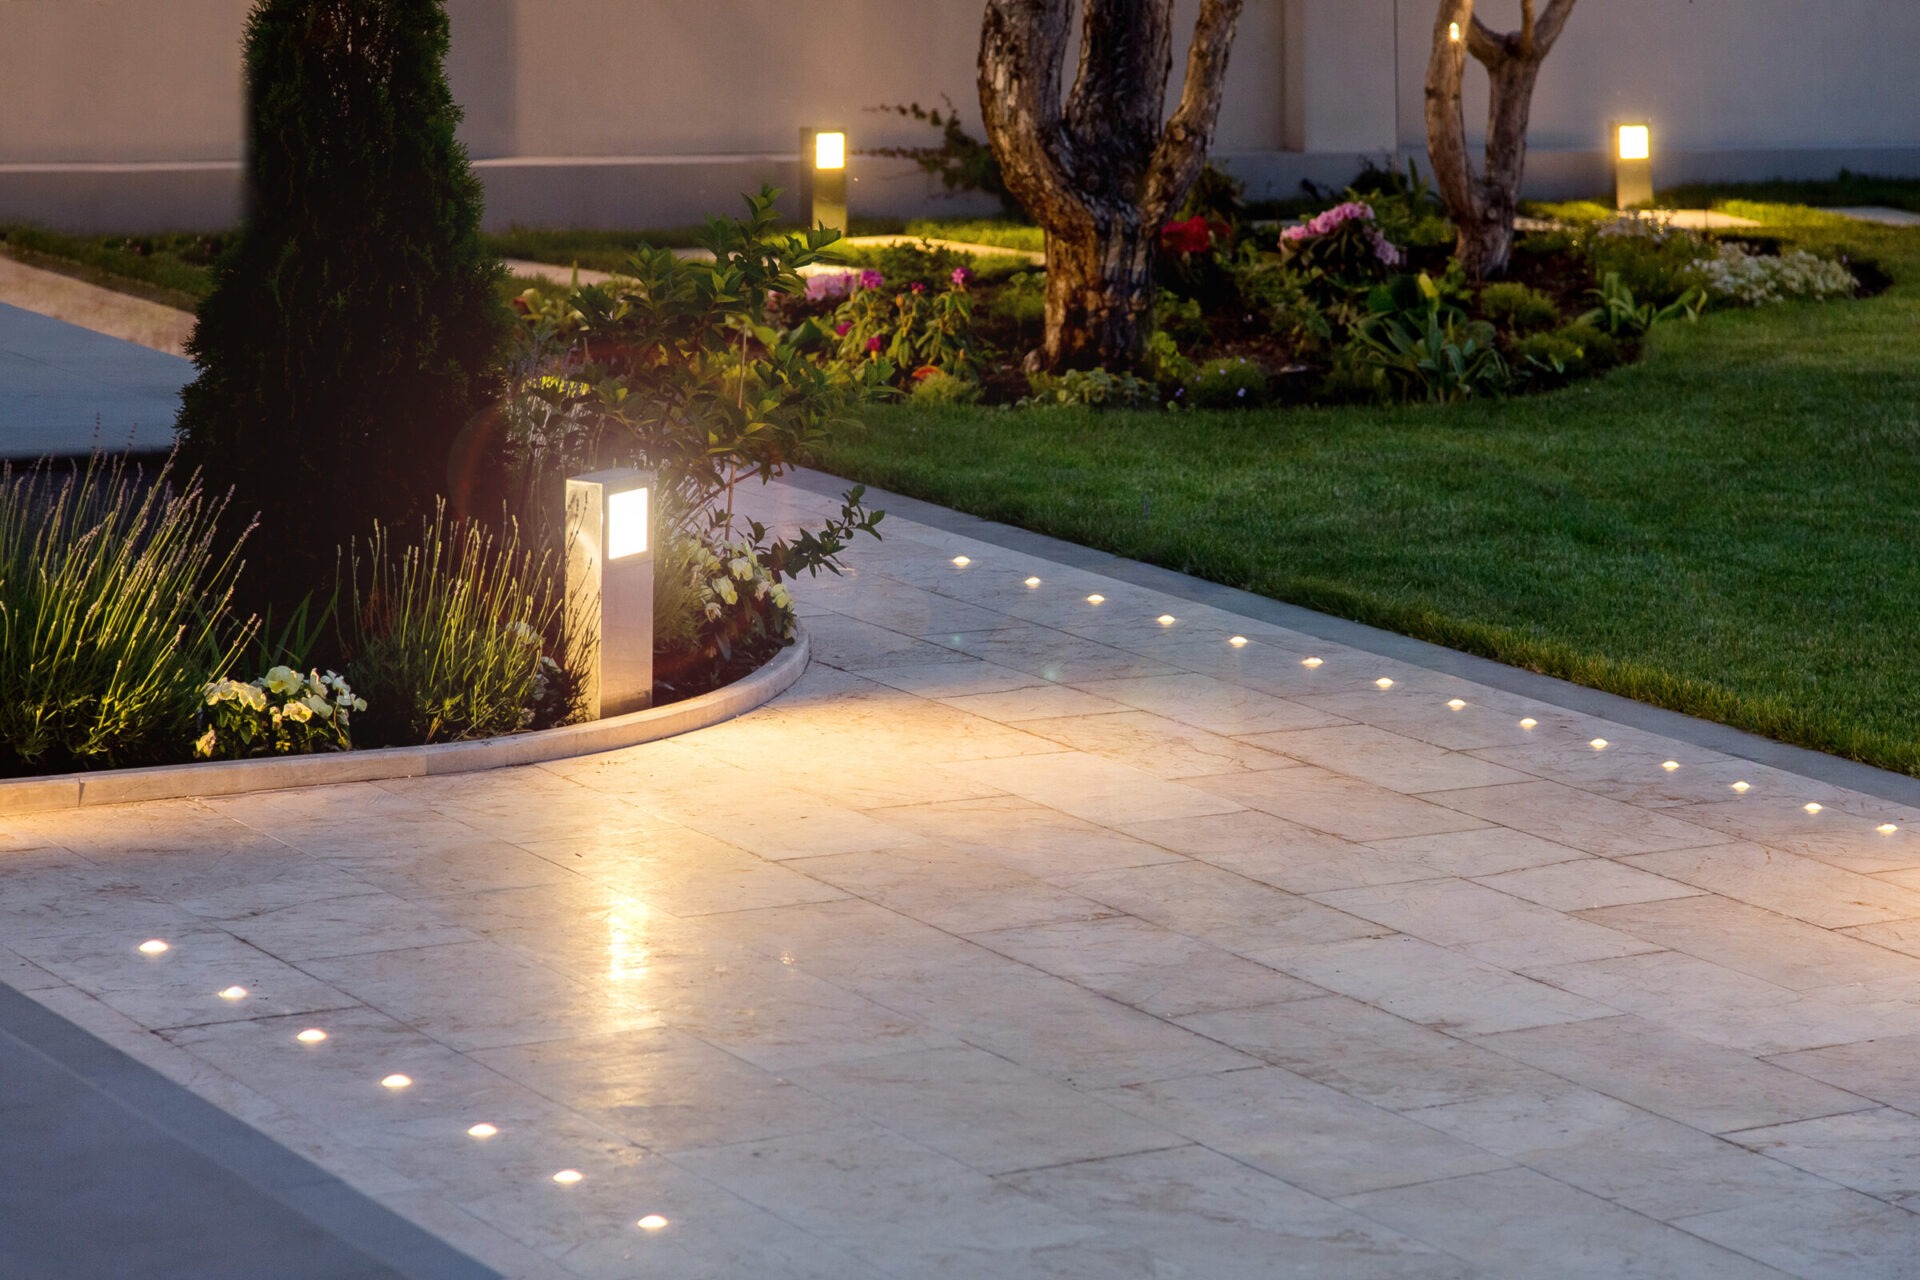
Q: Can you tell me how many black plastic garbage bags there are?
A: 0